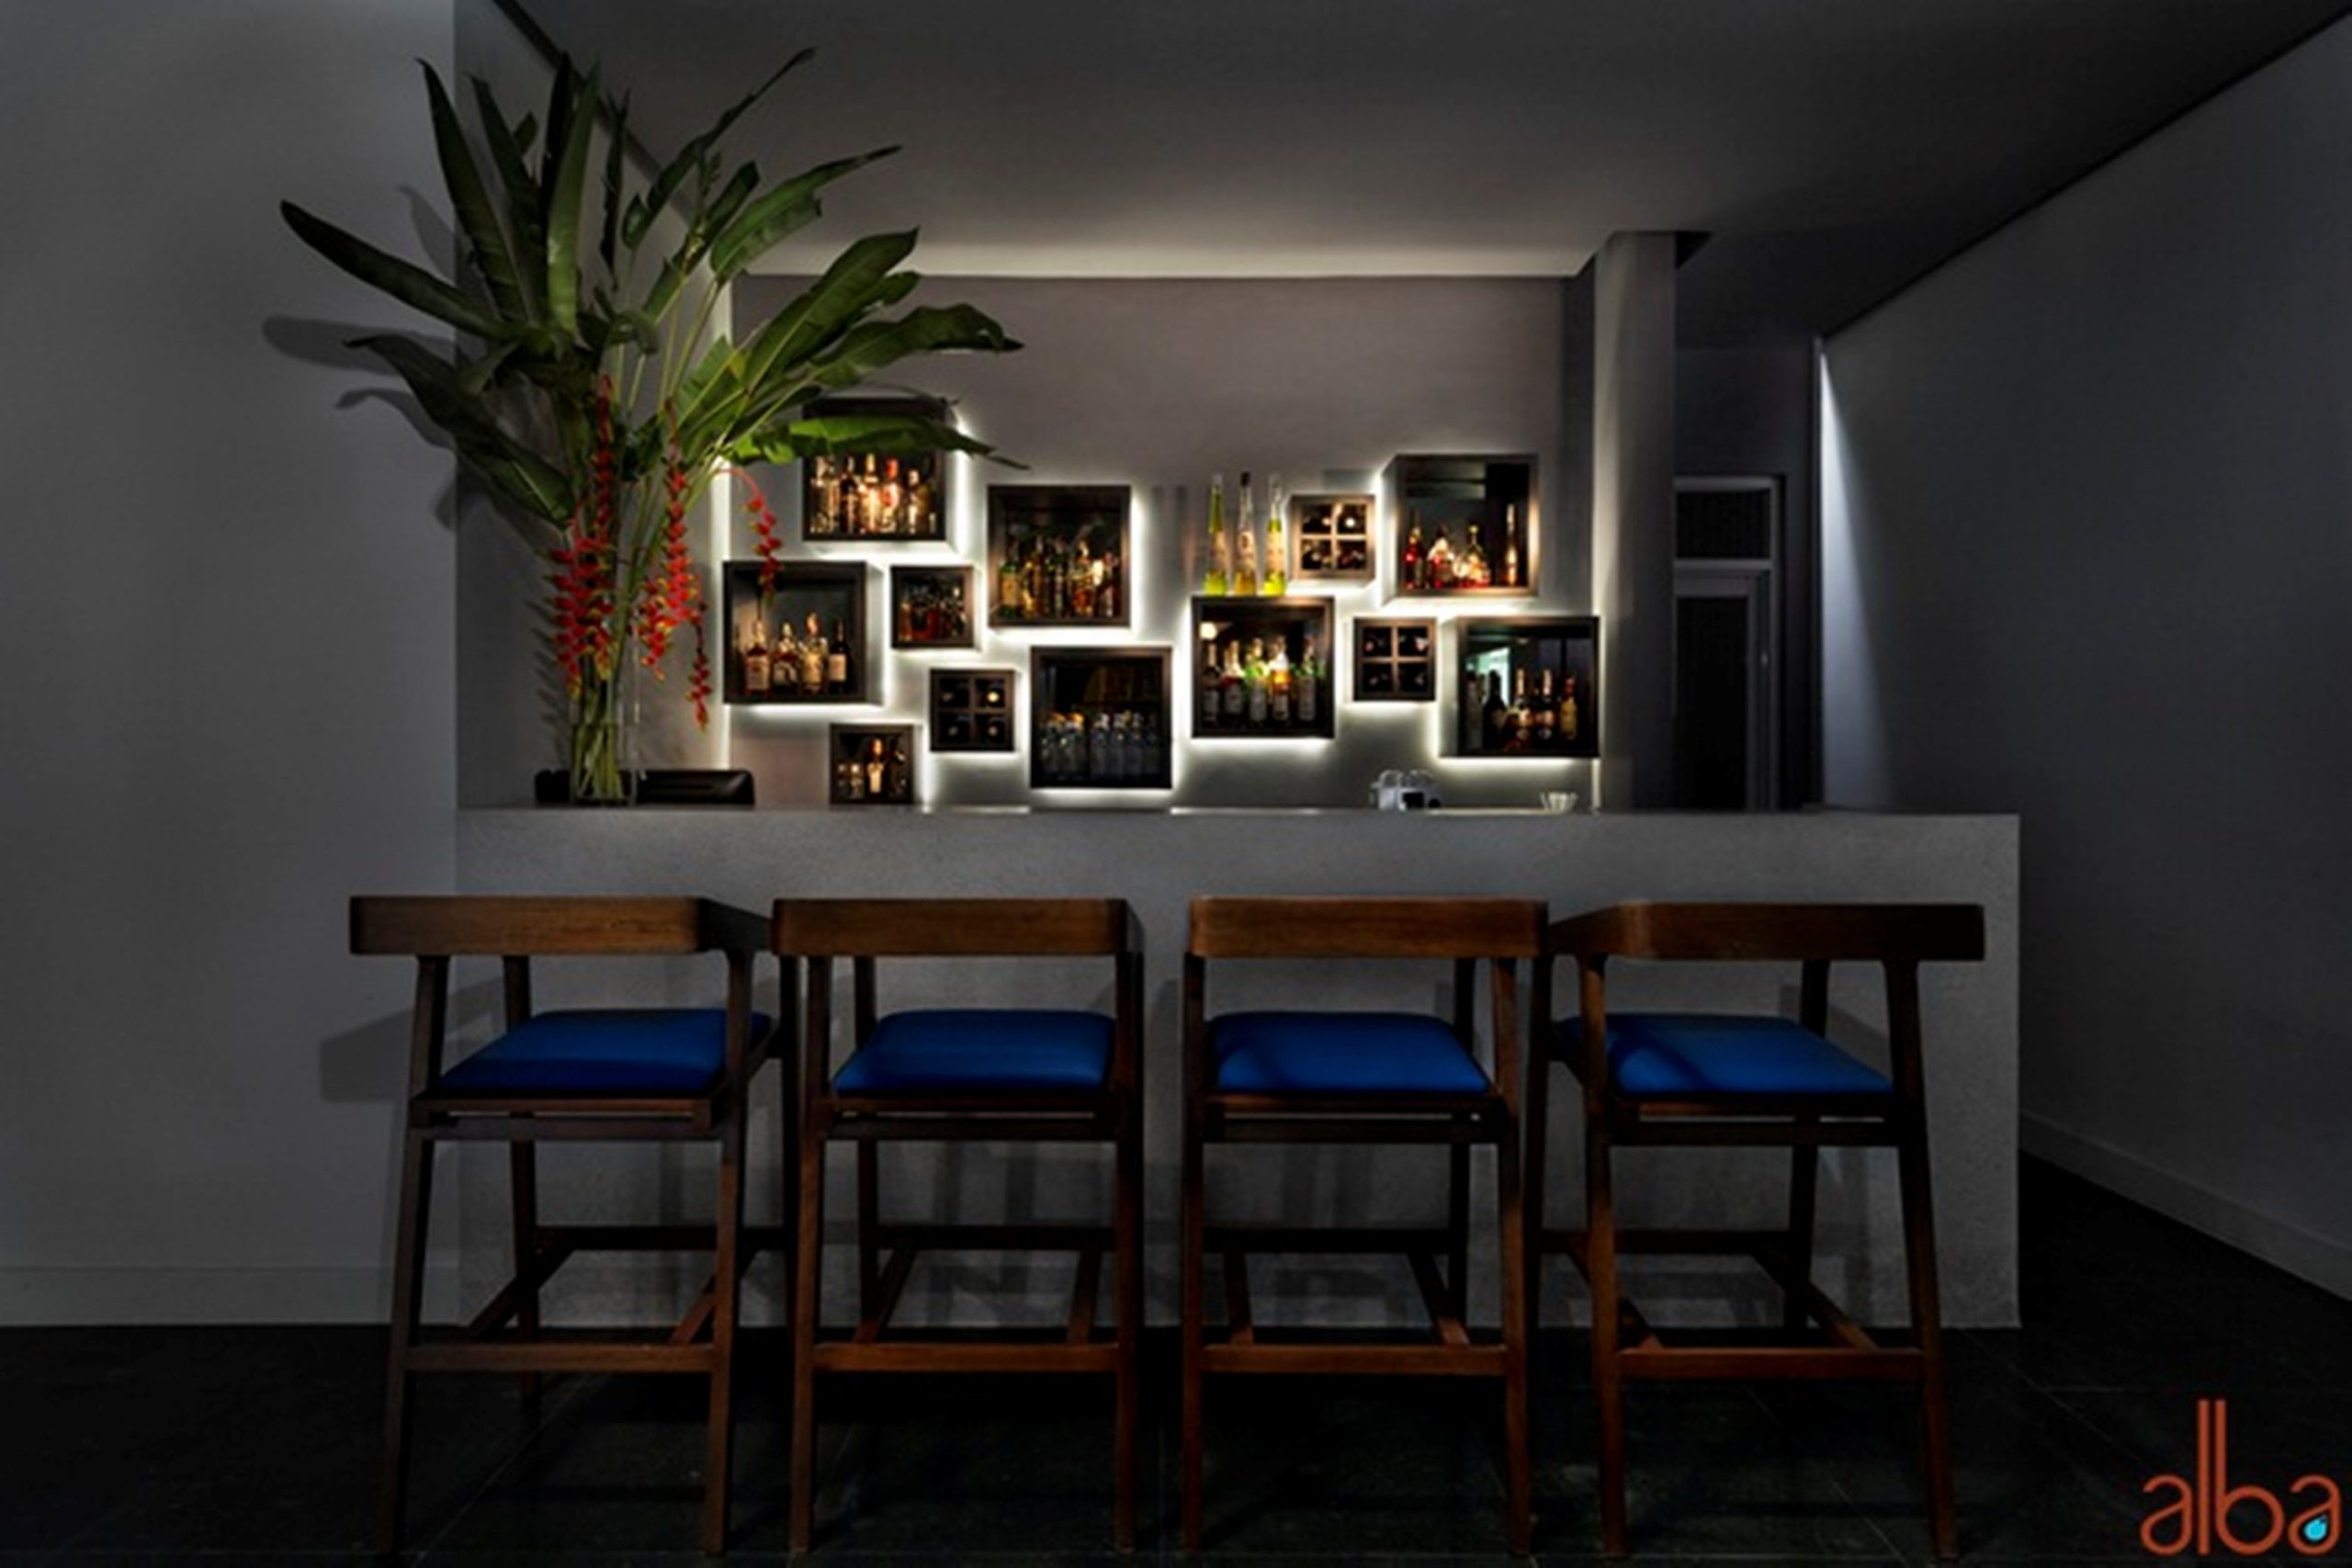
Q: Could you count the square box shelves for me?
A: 12